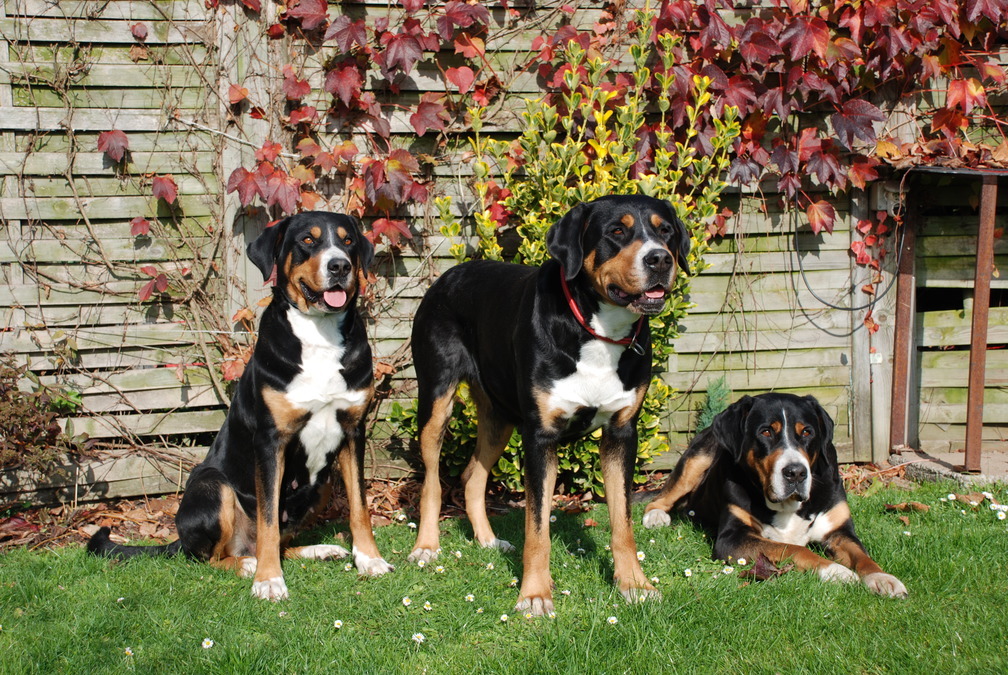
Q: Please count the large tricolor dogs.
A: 3